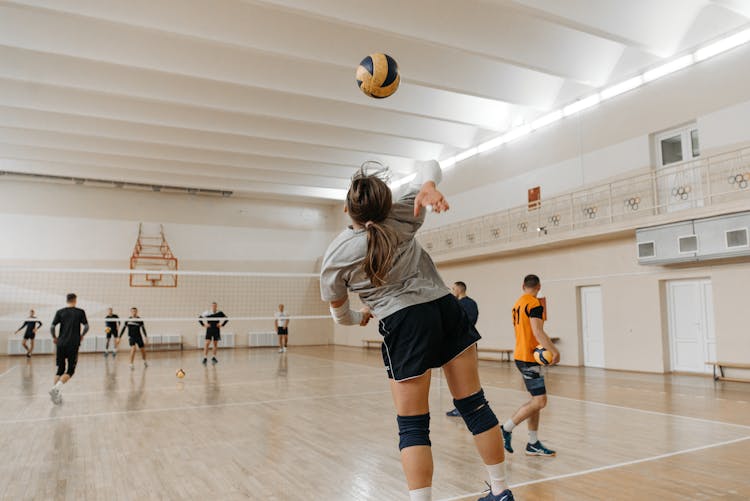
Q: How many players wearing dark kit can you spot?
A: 6